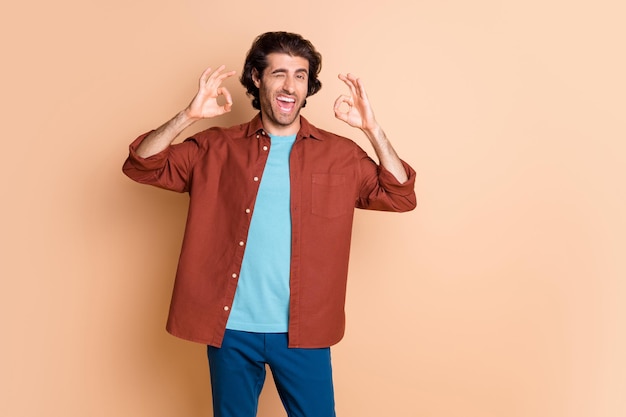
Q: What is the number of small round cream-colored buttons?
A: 8